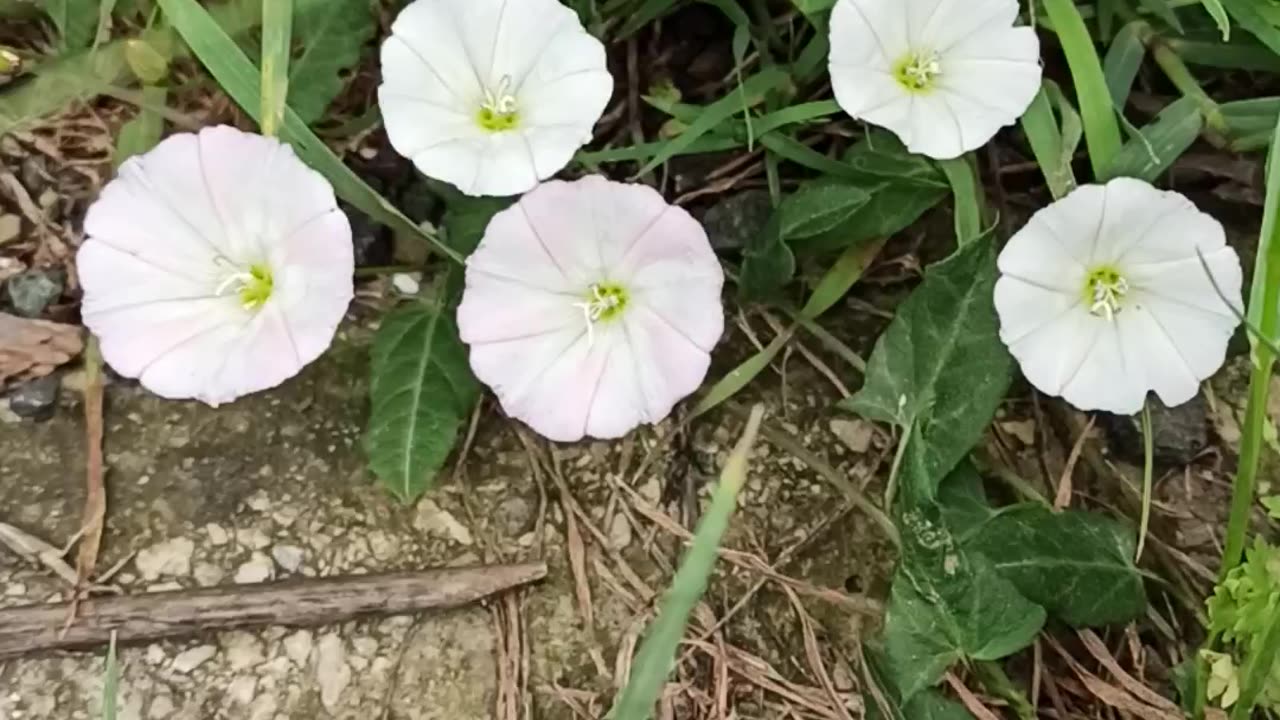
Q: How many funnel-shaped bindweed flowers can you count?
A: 5